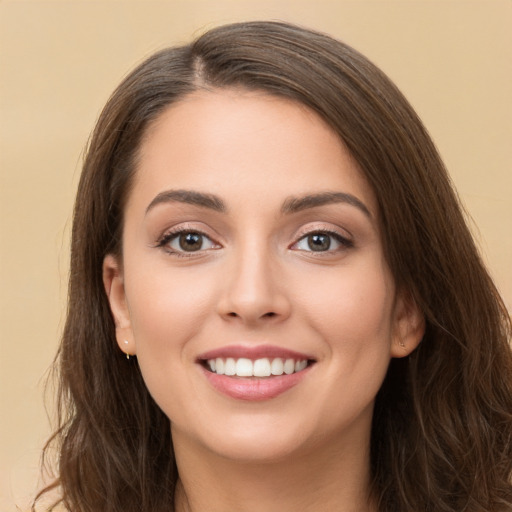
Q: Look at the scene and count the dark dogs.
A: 0